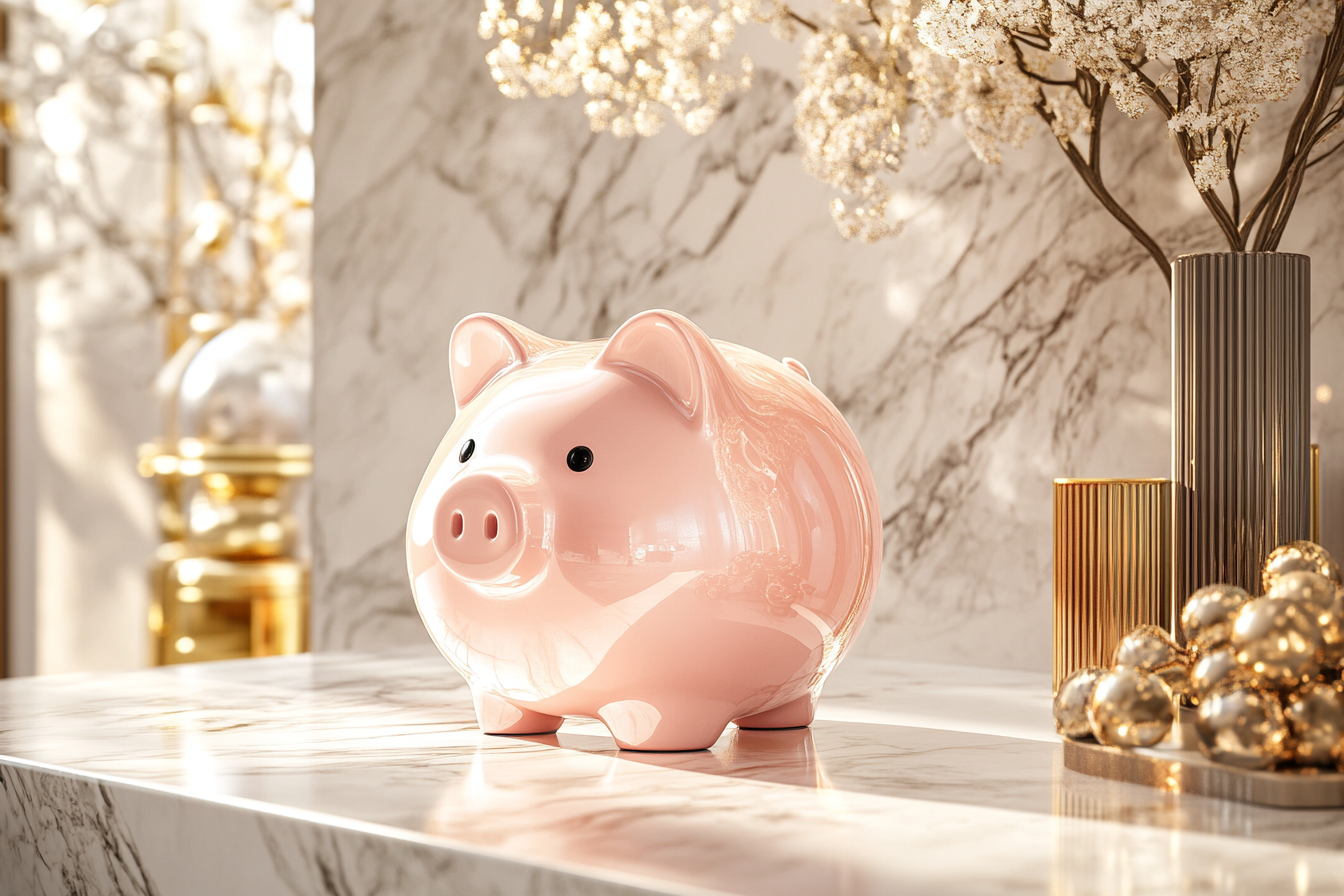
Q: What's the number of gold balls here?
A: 11